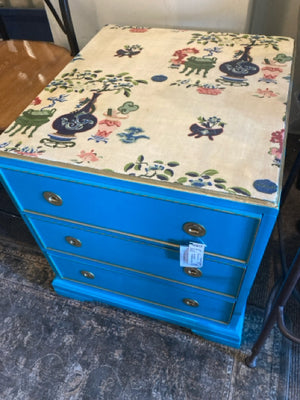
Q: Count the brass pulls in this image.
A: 6